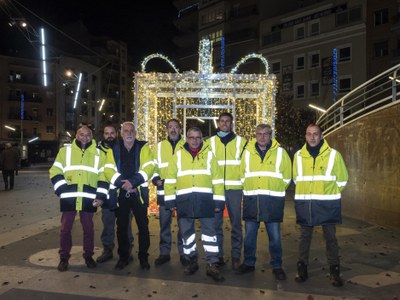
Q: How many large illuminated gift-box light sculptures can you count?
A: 1